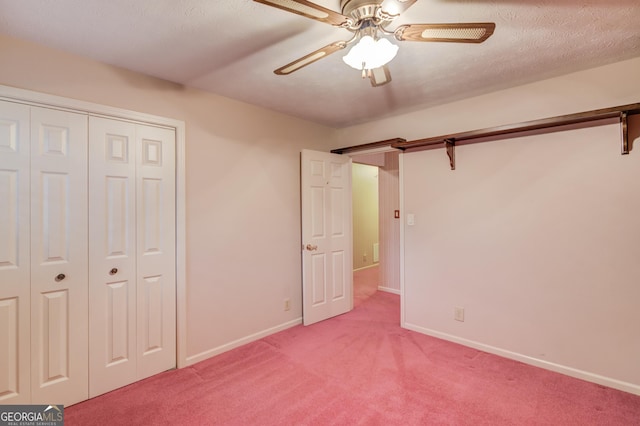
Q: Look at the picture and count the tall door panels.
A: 12